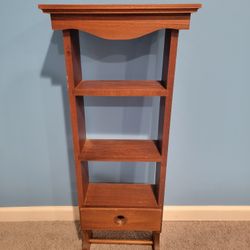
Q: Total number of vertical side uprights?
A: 2